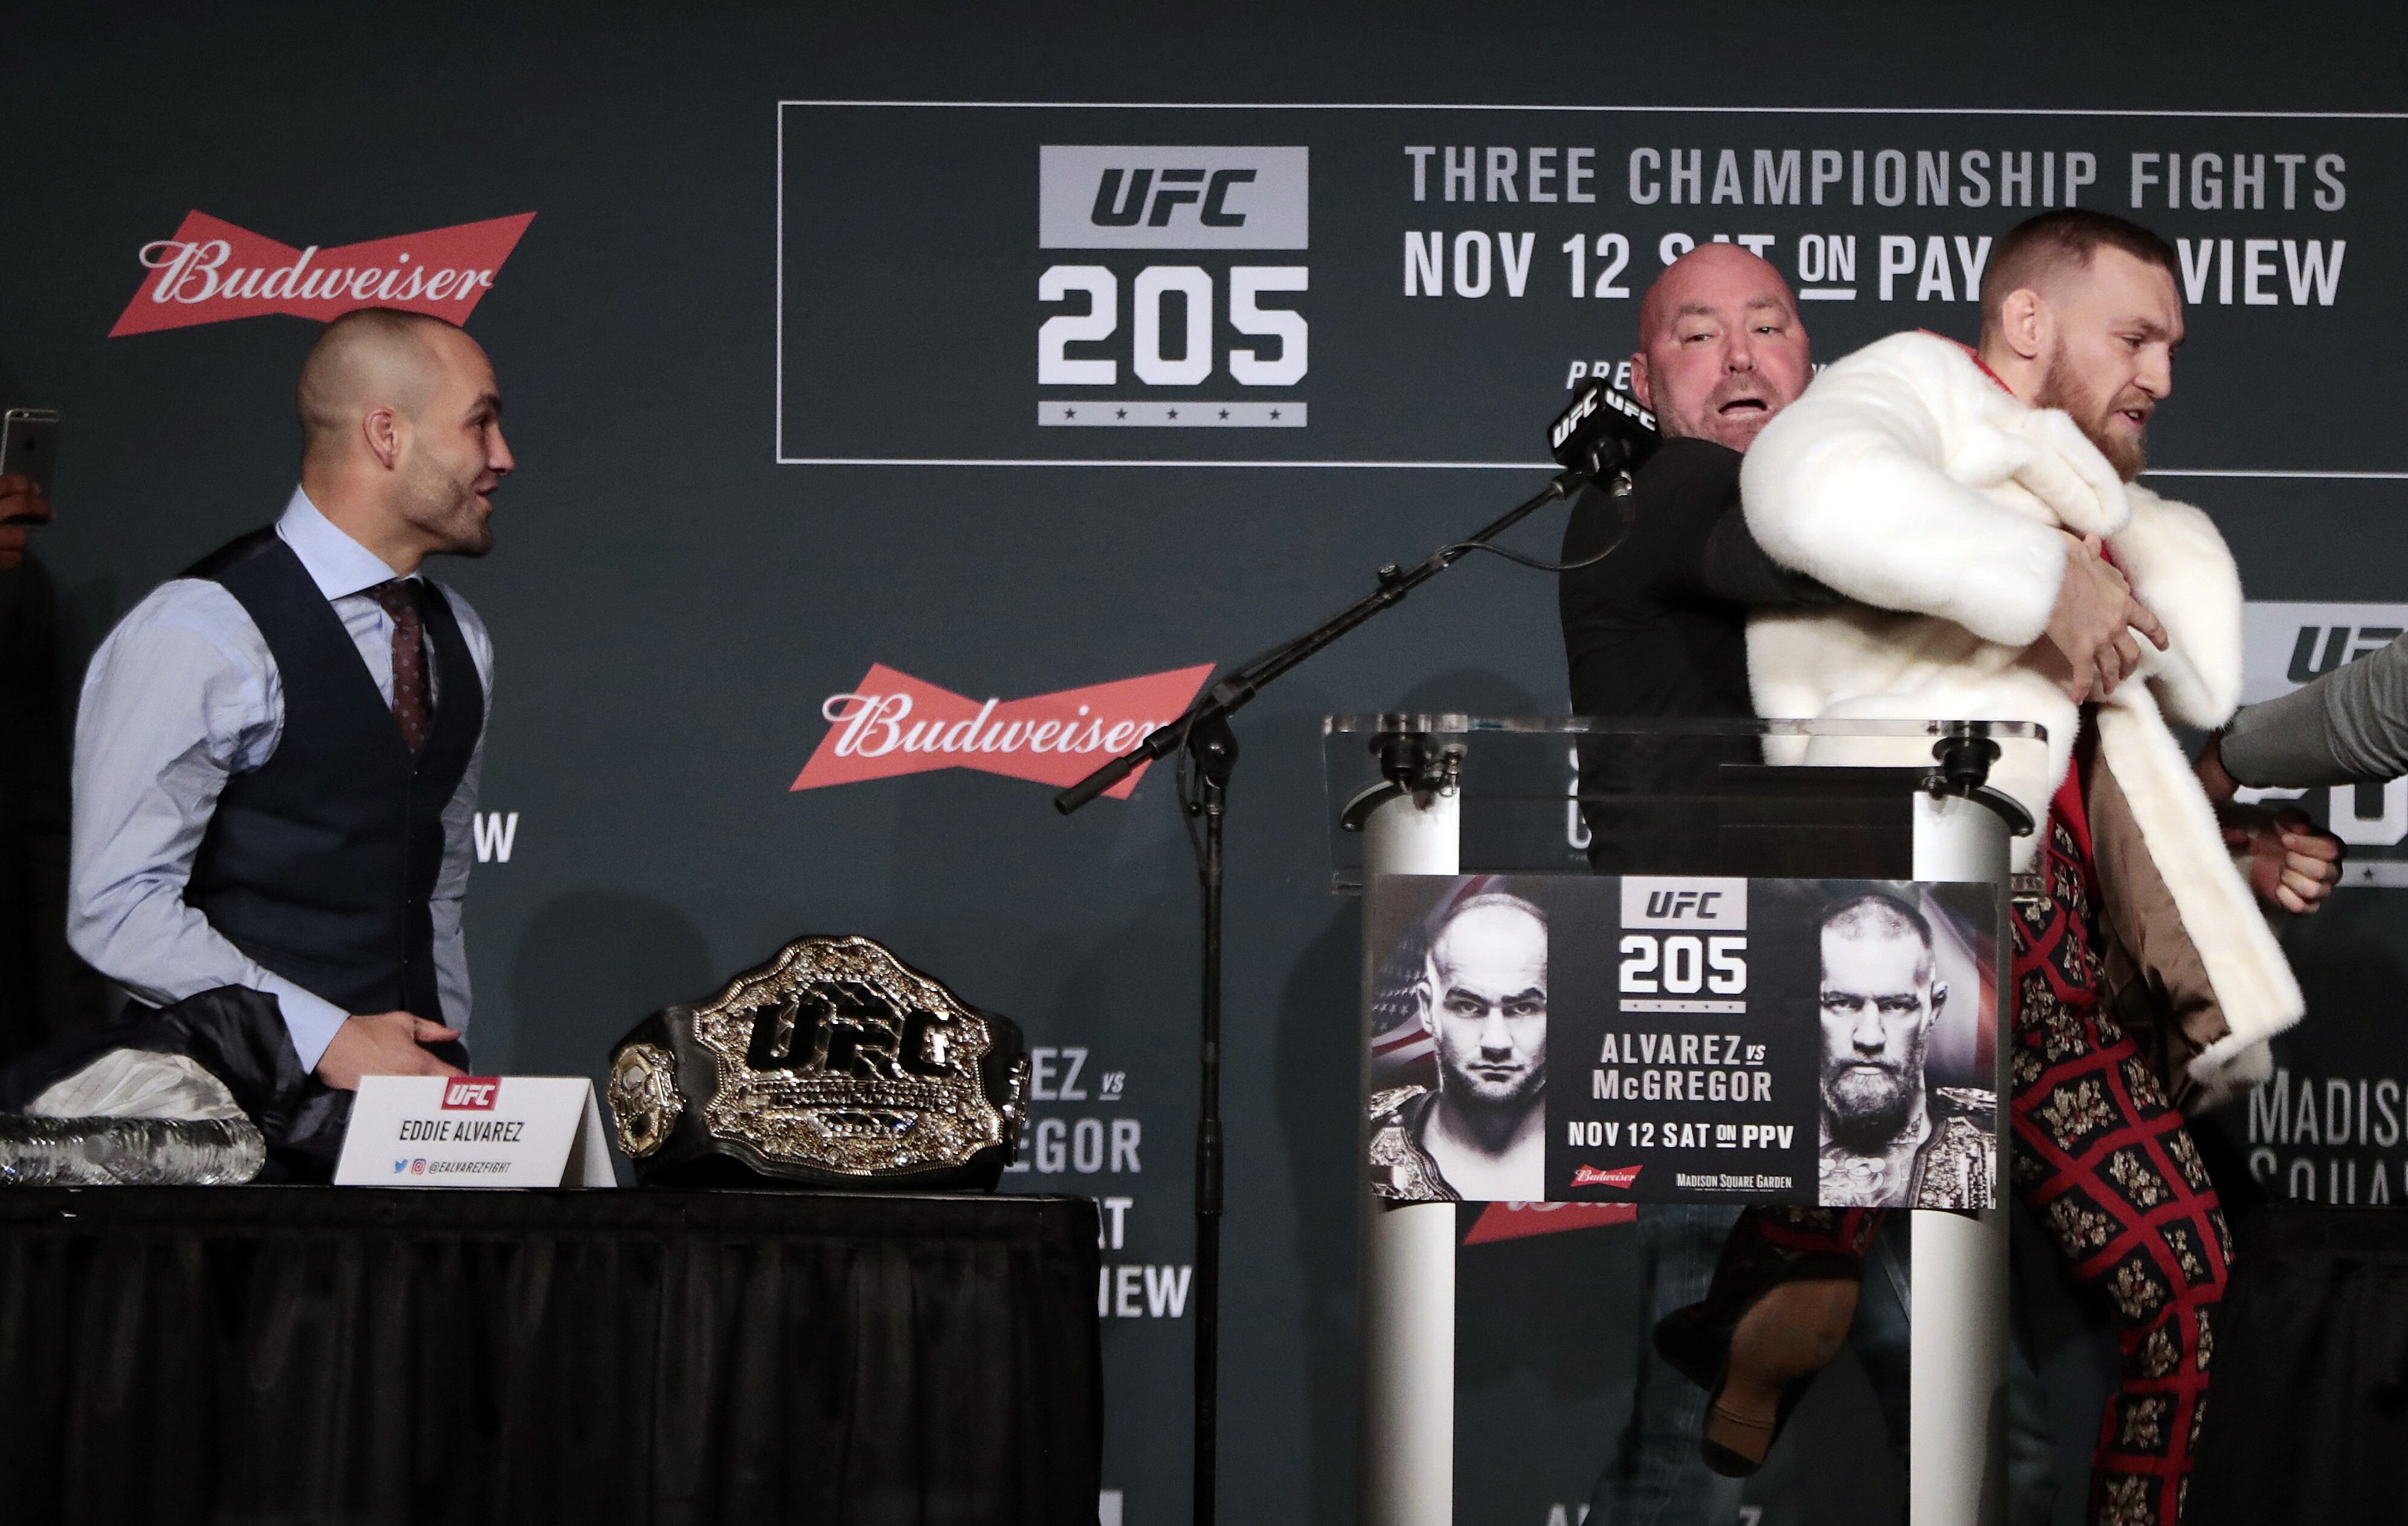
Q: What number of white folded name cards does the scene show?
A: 1